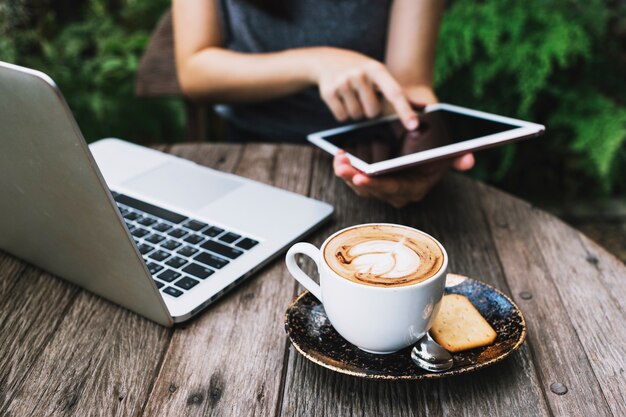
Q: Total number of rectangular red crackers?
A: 0